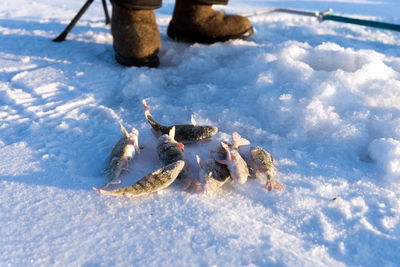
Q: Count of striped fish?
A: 7